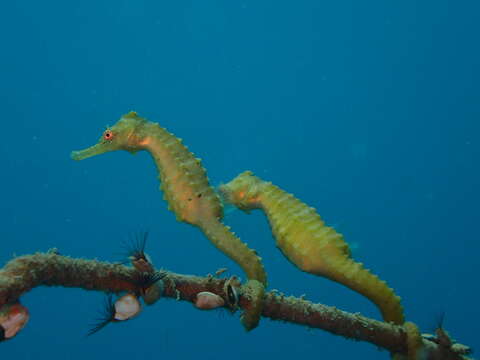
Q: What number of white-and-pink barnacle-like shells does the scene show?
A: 3